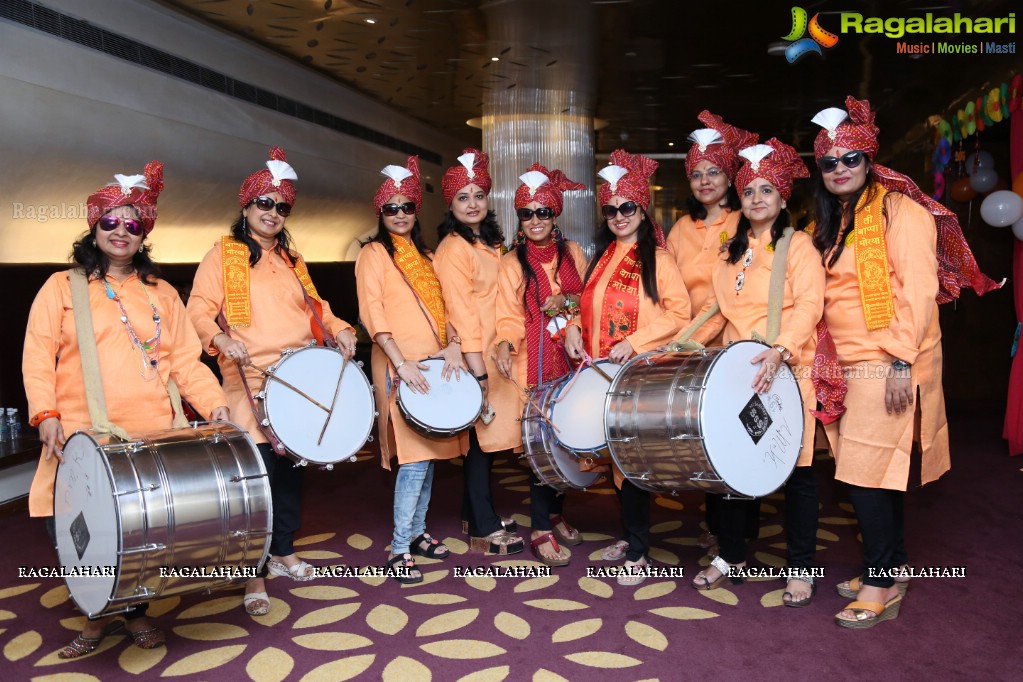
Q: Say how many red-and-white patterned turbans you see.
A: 9